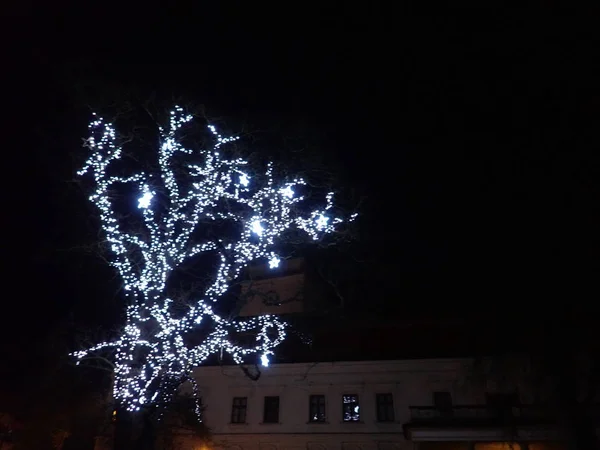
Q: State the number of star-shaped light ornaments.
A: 7